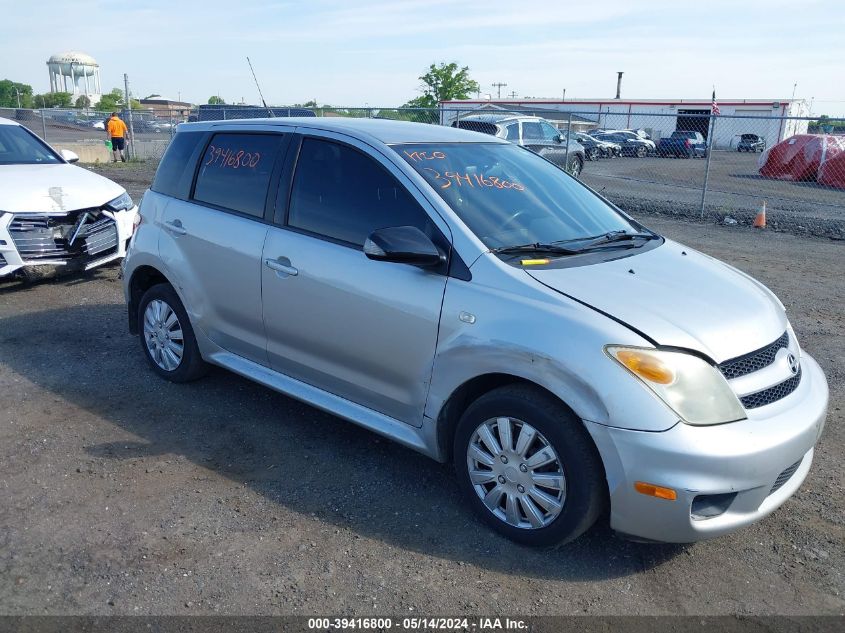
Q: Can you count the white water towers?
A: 1